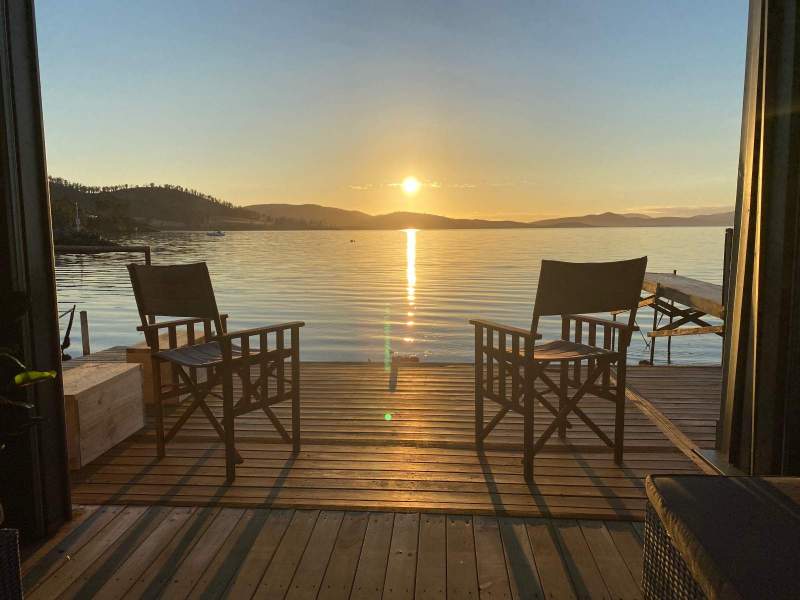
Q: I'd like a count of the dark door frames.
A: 2